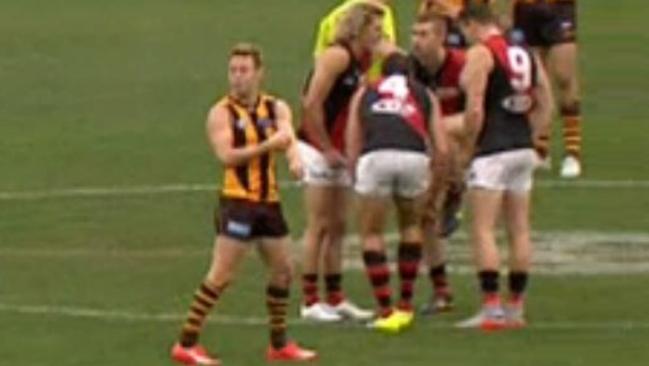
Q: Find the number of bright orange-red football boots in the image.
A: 2